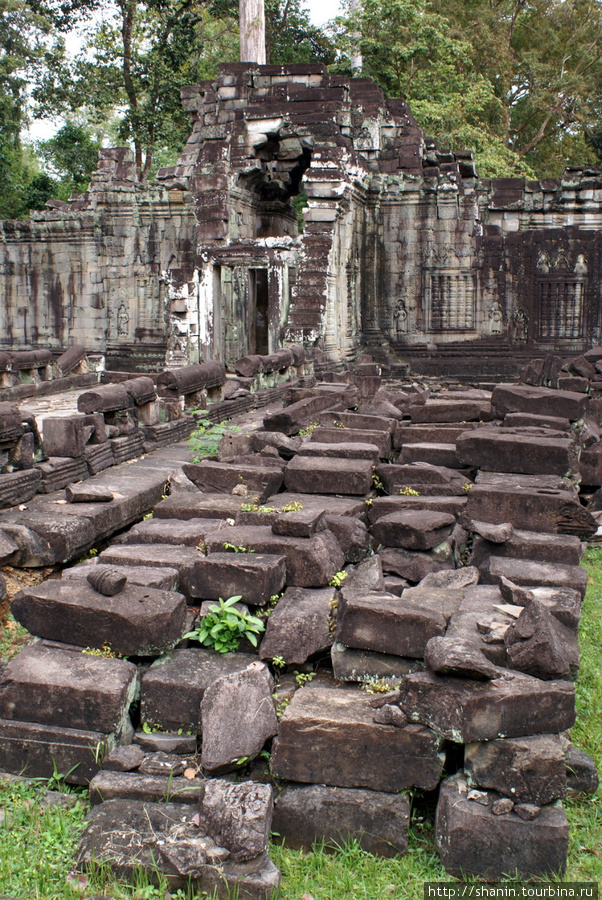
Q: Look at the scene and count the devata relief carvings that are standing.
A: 4